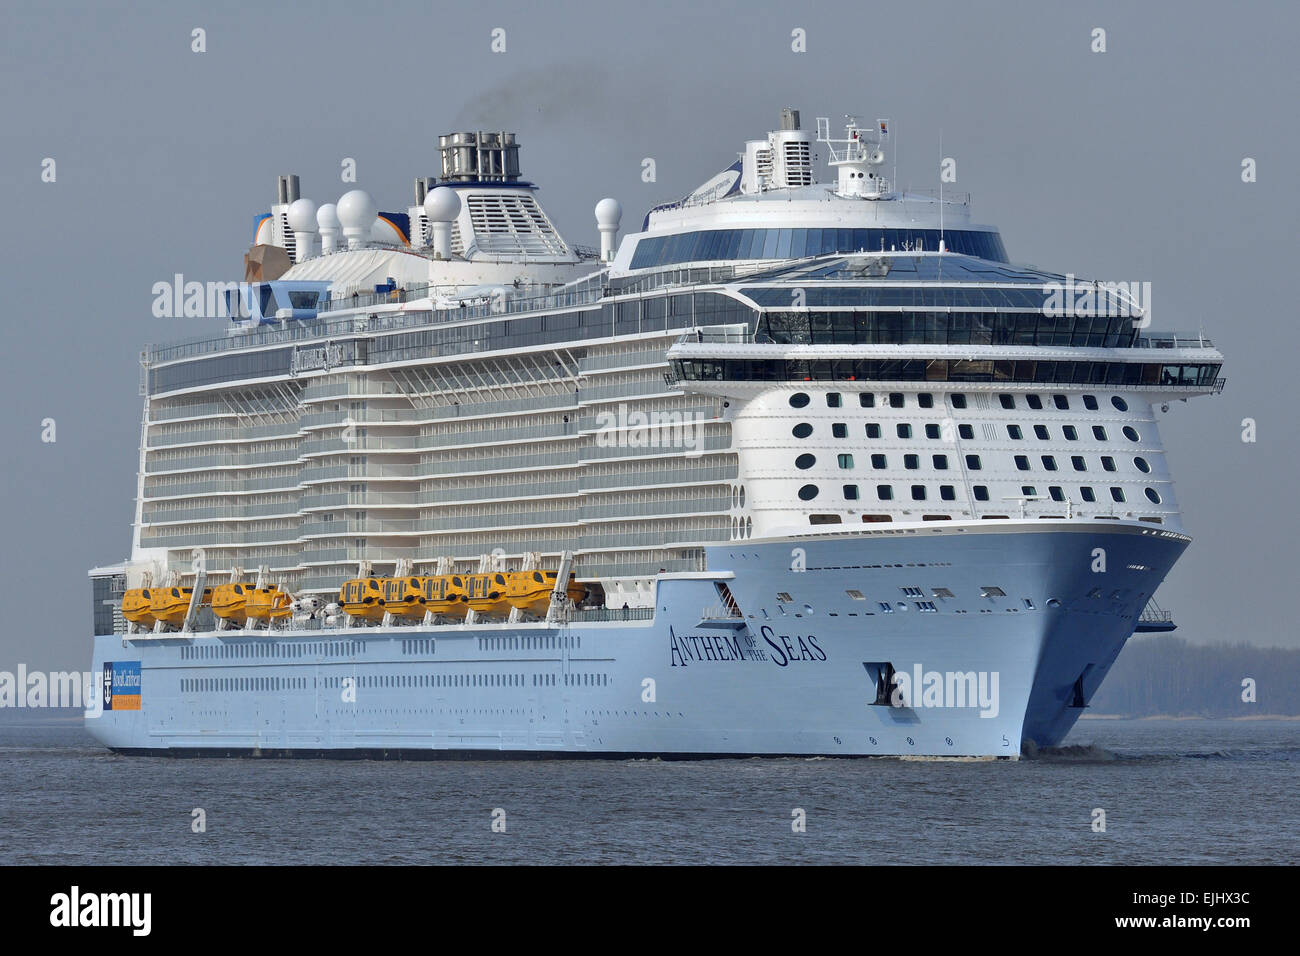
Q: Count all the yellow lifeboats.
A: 9